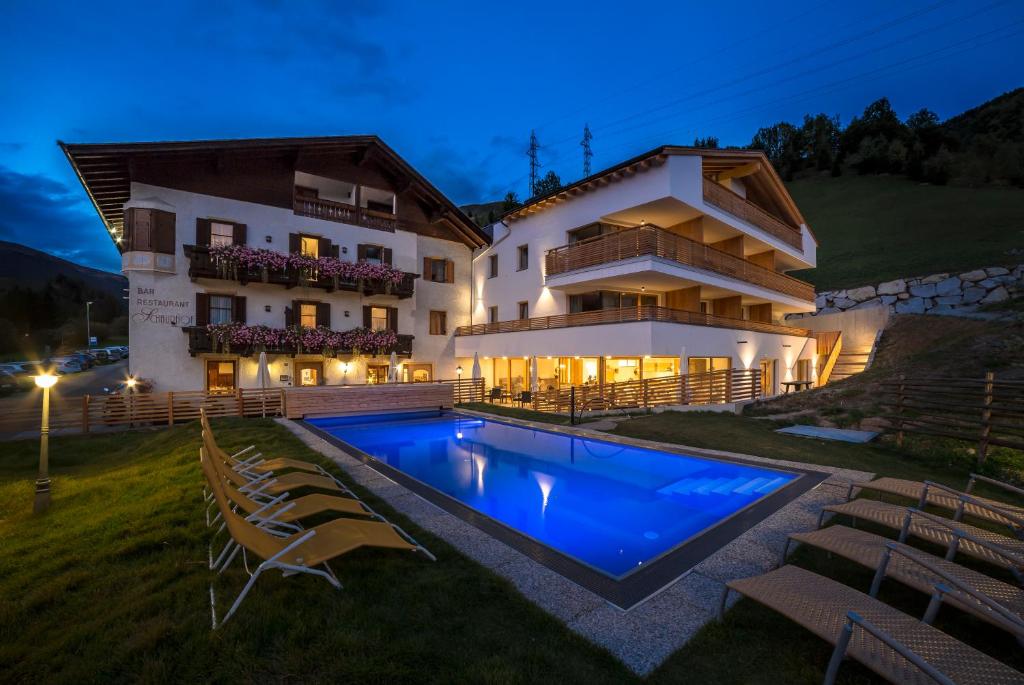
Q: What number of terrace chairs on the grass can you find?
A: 8